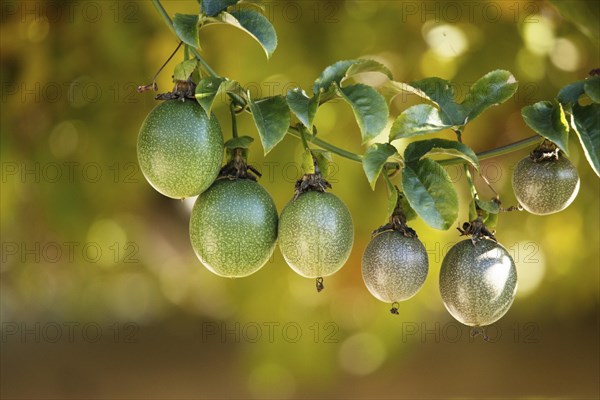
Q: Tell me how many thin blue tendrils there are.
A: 0